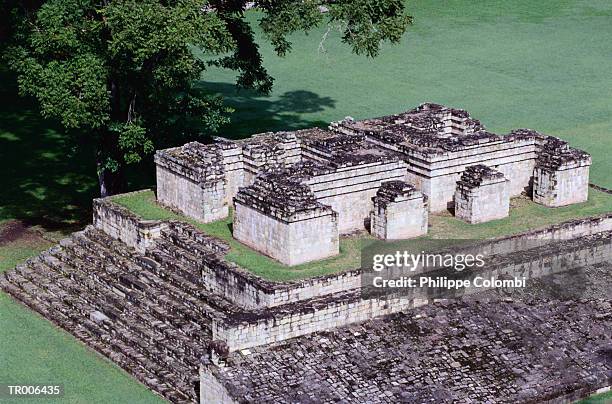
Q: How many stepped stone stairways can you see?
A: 1